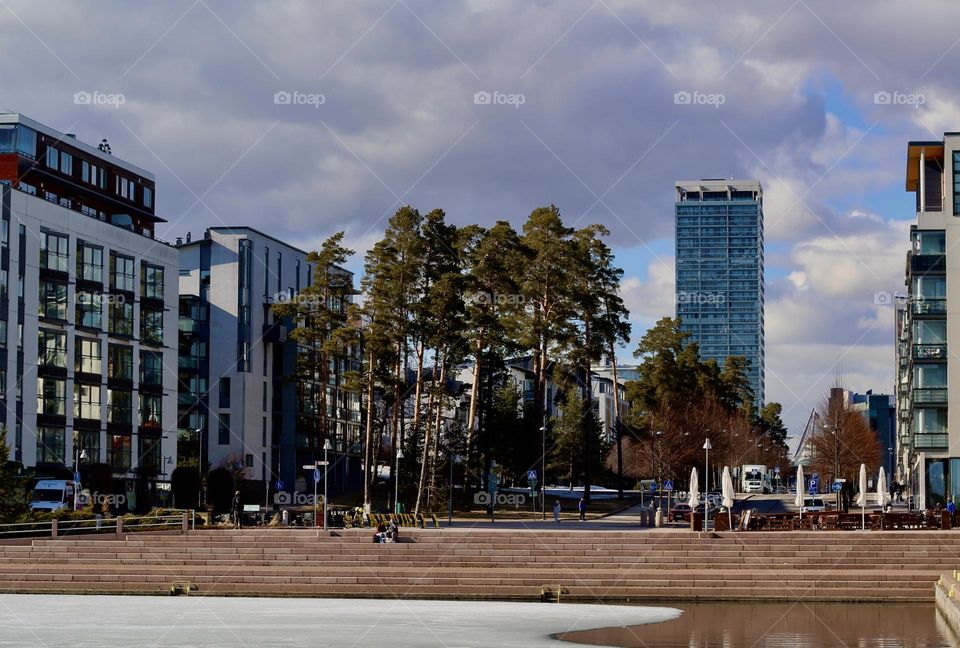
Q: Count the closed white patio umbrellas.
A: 5